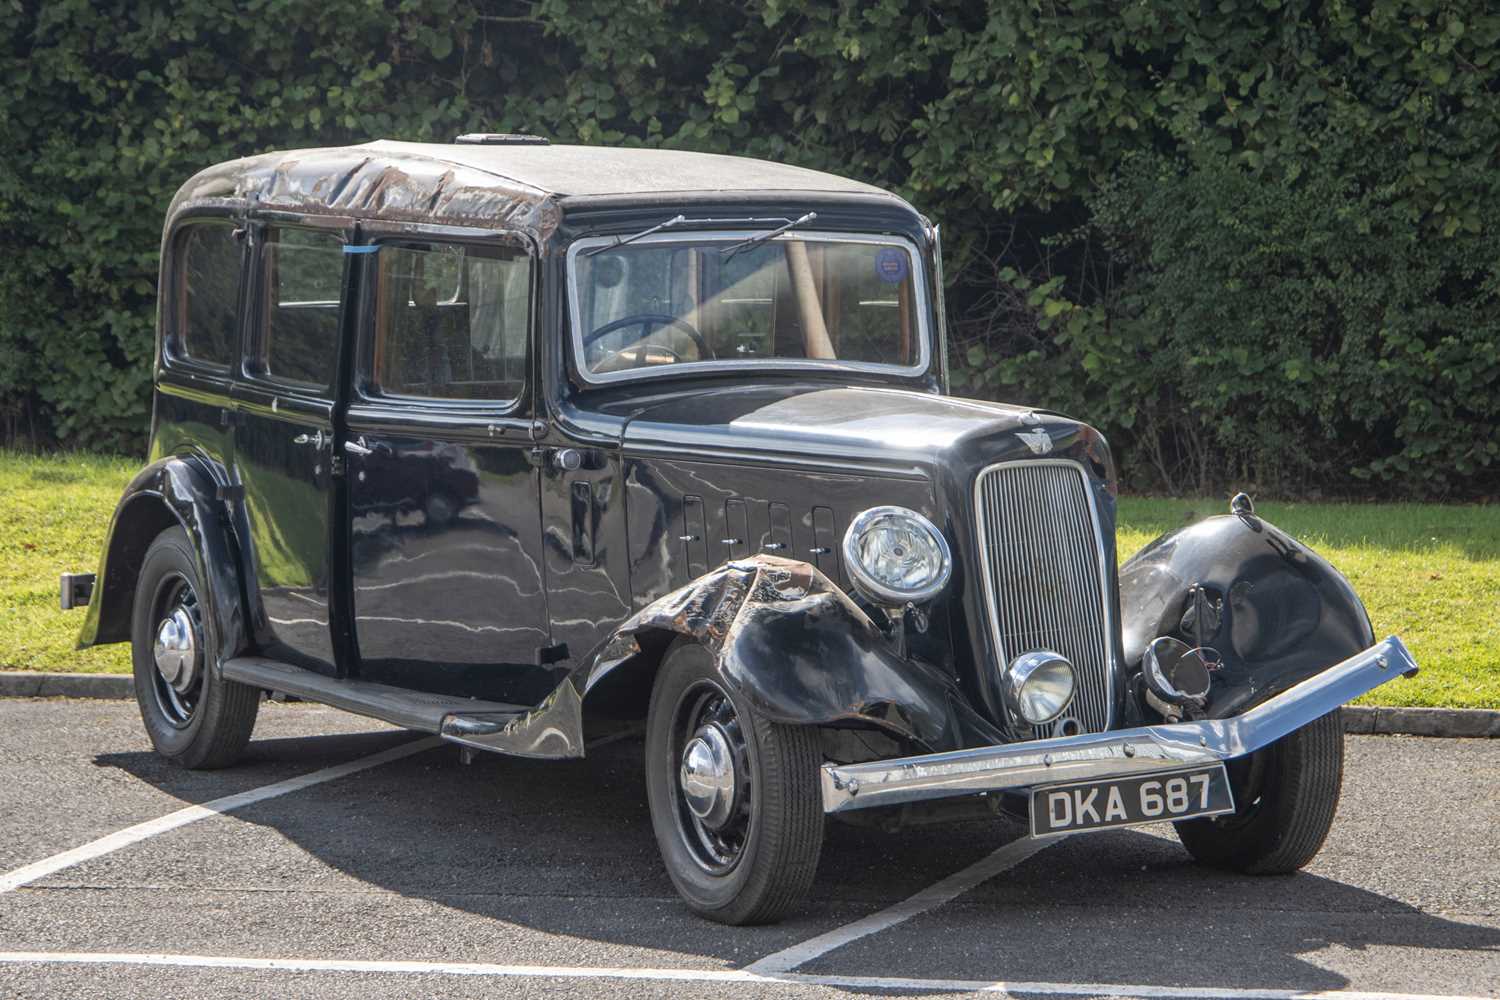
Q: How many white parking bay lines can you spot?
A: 3